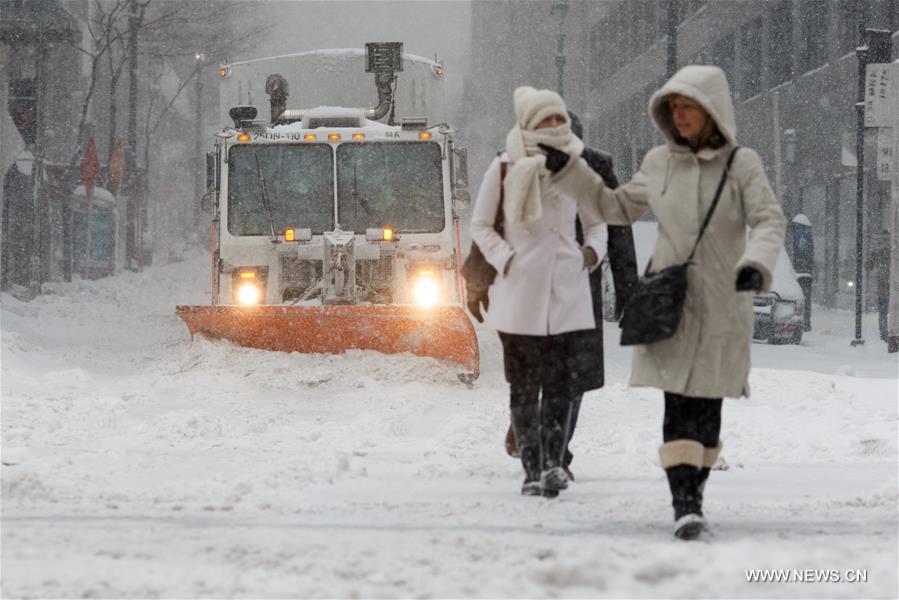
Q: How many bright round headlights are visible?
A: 2